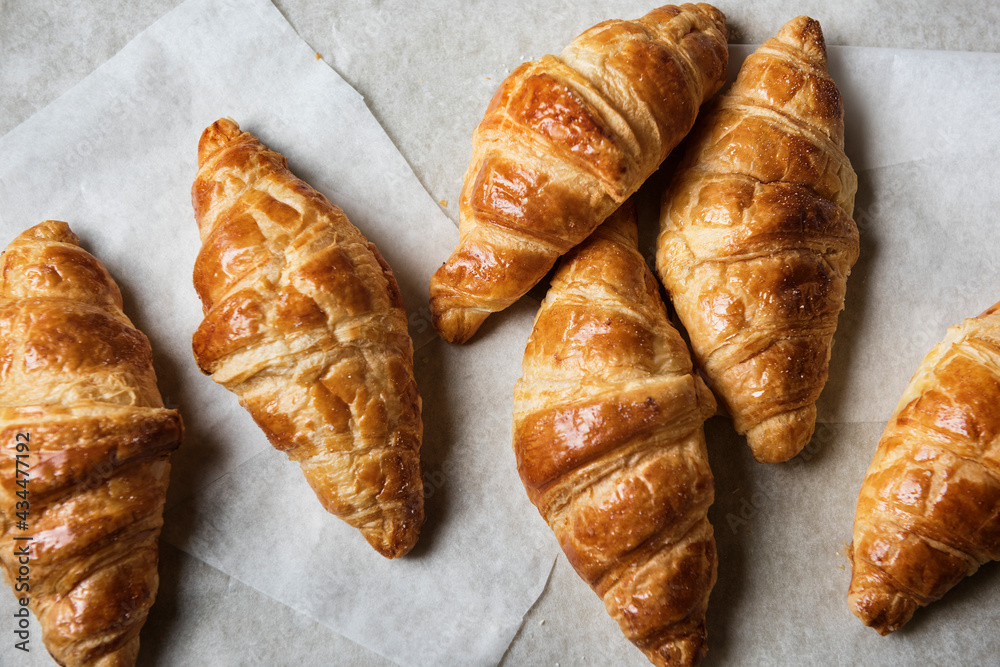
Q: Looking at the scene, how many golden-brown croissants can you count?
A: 6